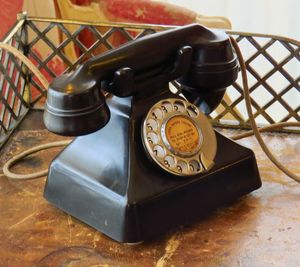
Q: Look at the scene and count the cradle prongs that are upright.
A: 2